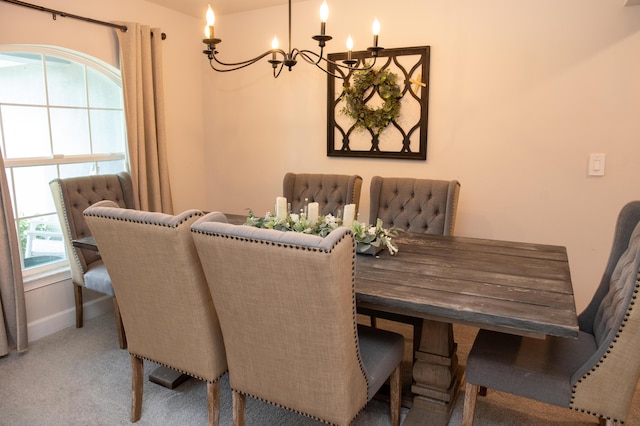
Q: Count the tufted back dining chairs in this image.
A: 6